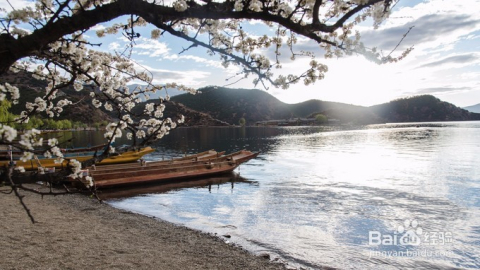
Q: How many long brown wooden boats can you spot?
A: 2